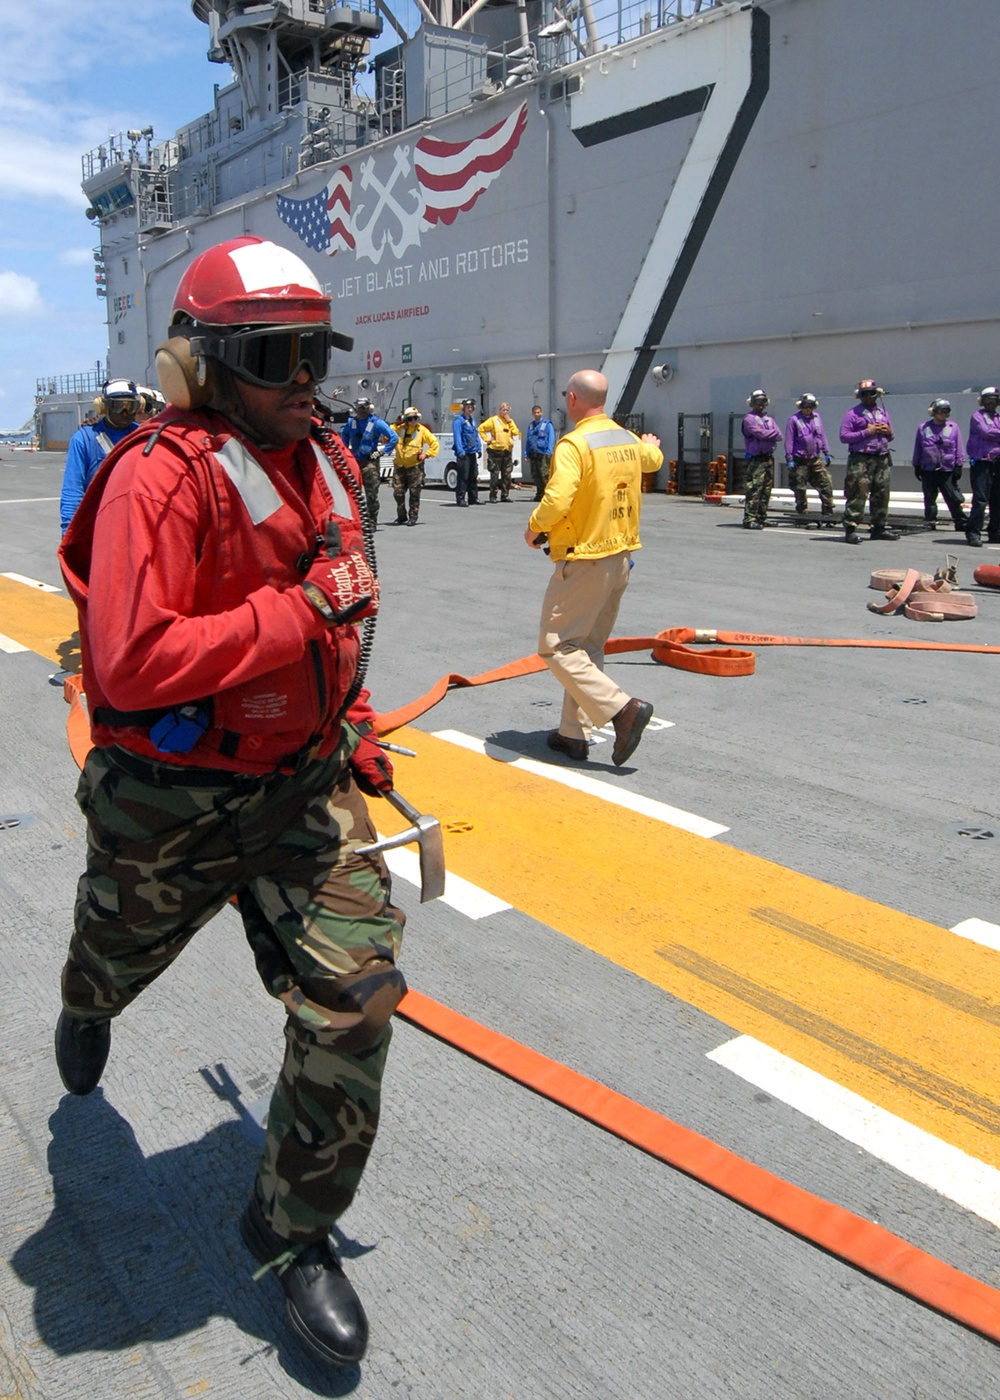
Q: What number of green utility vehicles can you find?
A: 0